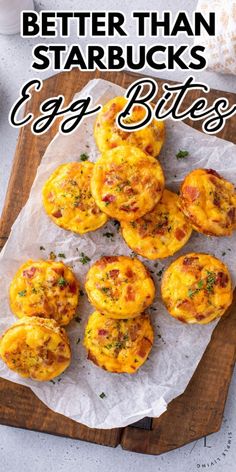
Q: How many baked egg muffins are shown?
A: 10